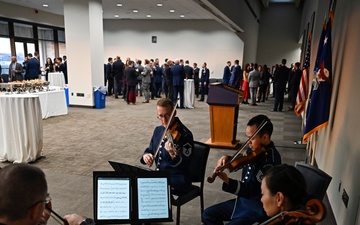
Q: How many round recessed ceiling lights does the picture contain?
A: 8